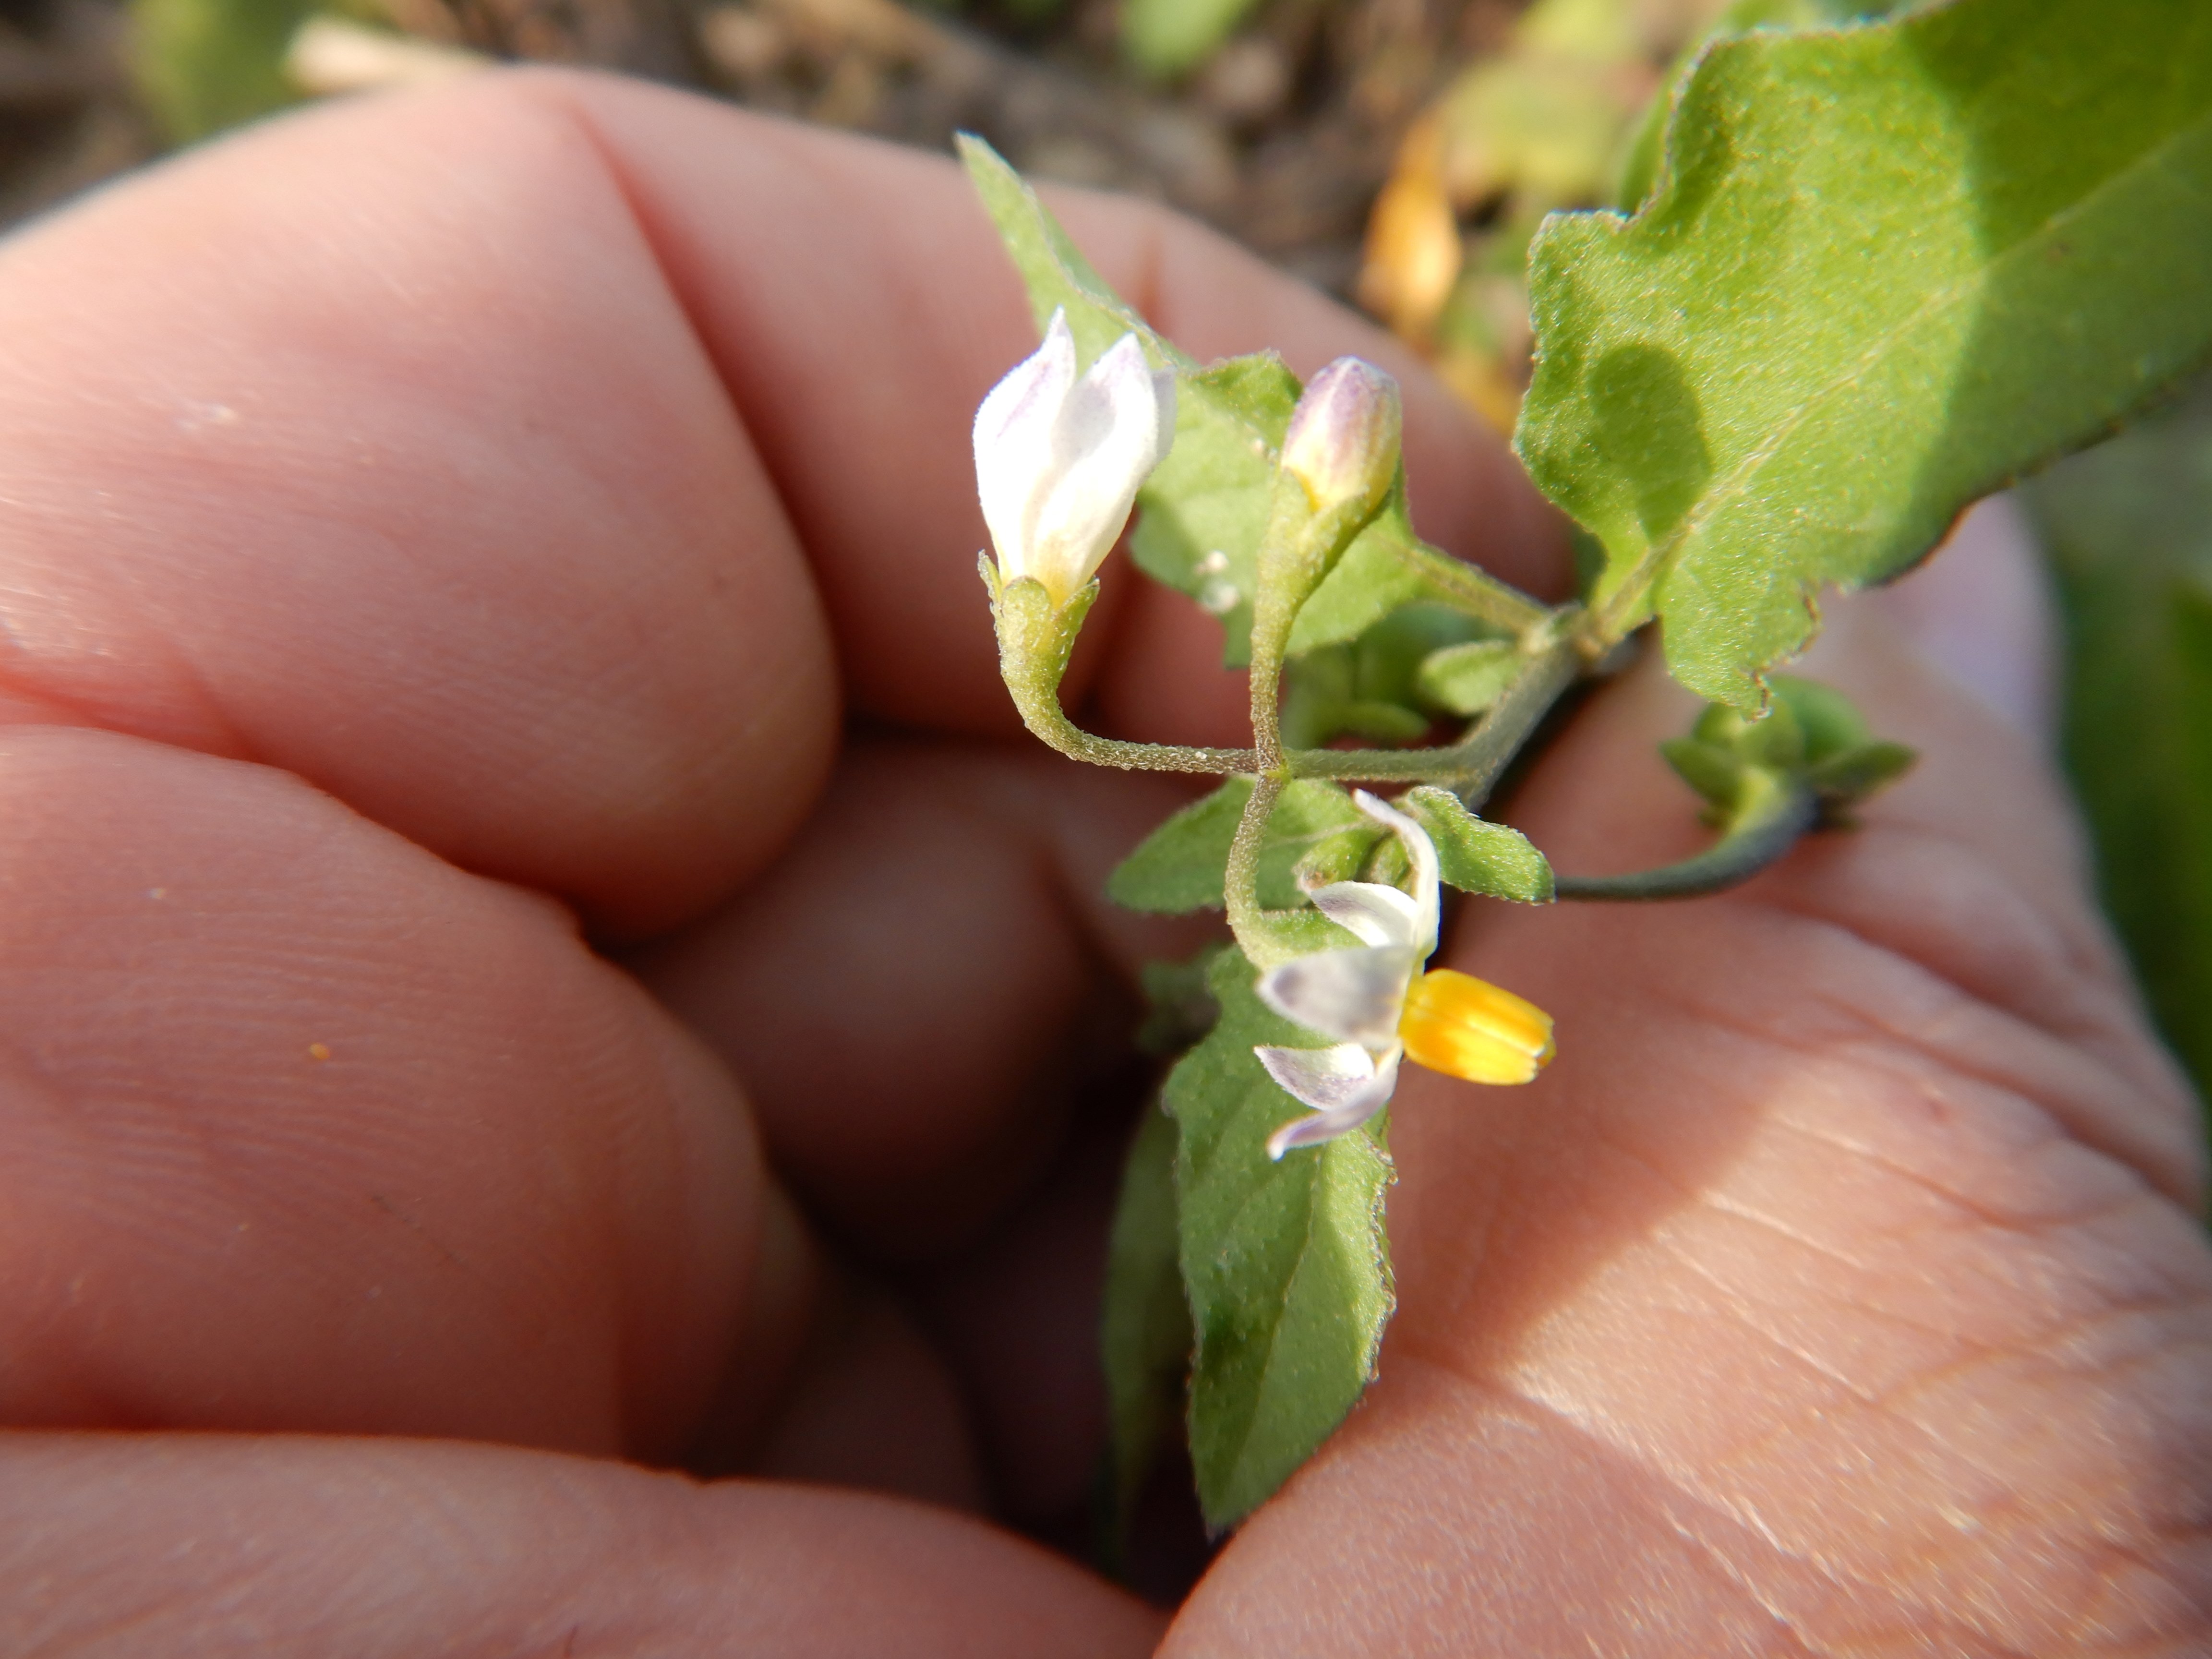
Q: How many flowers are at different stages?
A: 3